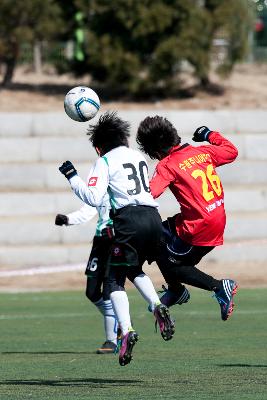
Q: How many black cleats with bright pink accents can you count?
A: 2